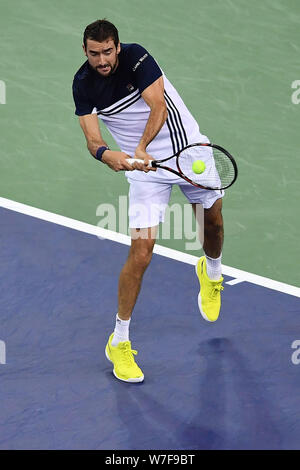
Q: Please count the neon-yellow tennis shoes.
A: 2